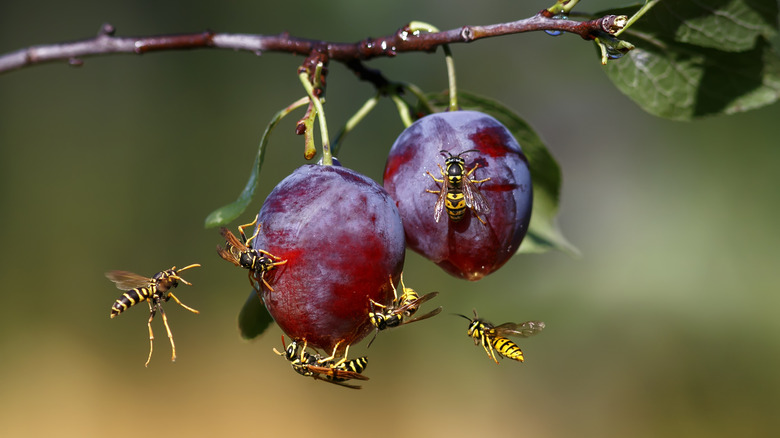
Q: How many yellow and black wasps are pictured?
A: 6